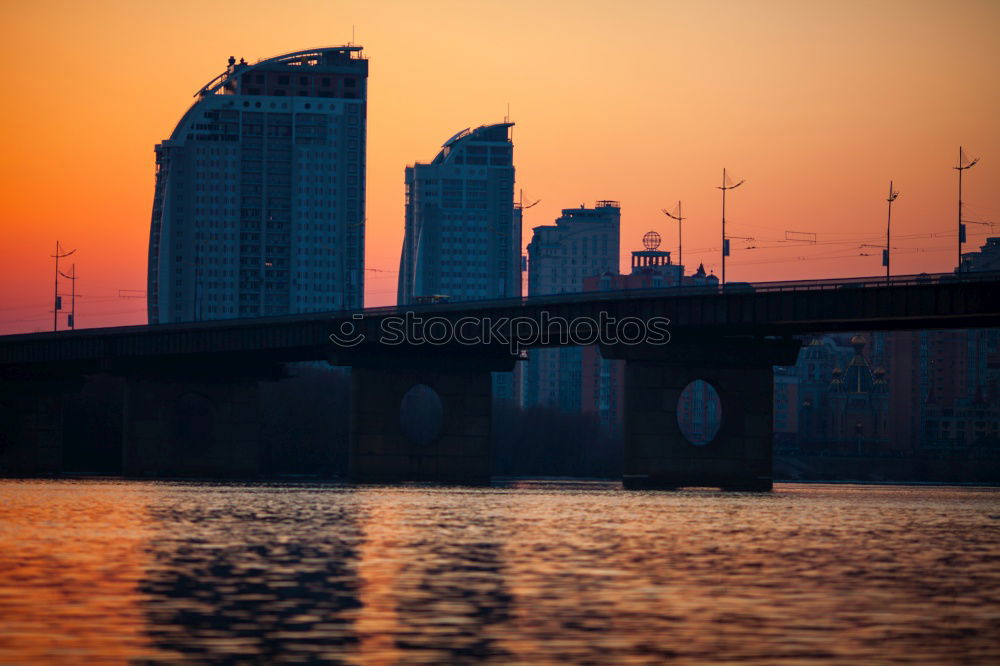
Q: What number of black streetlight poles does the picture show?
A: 7